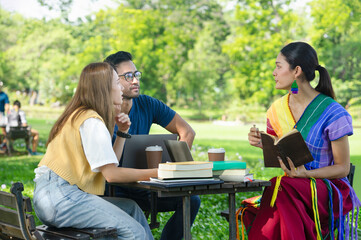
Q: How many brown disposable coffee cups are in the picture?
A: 2